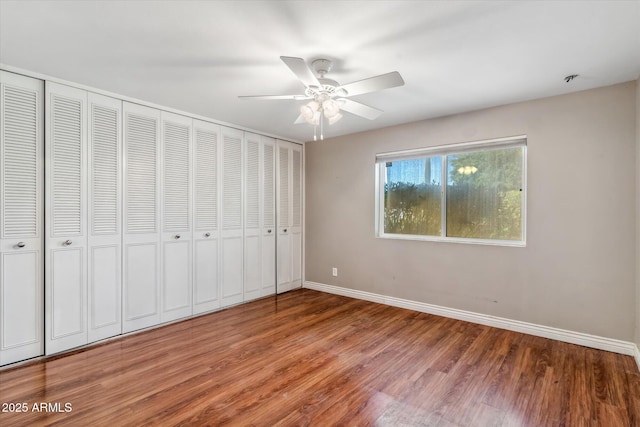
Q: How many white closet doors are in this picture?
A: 11